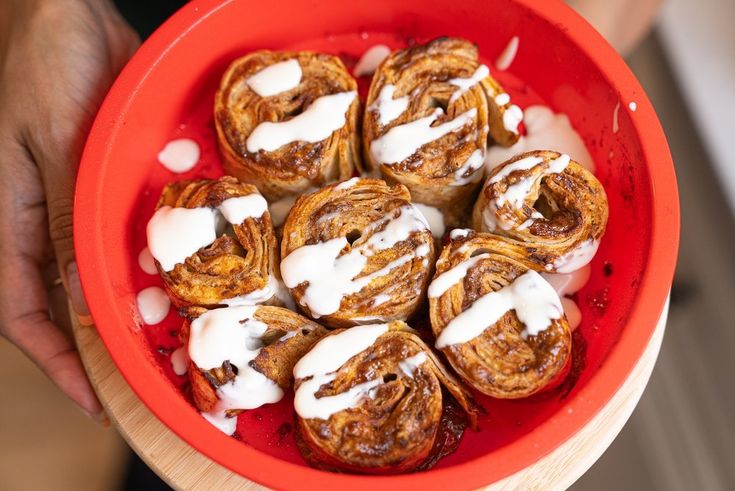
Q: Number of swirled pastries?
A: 8